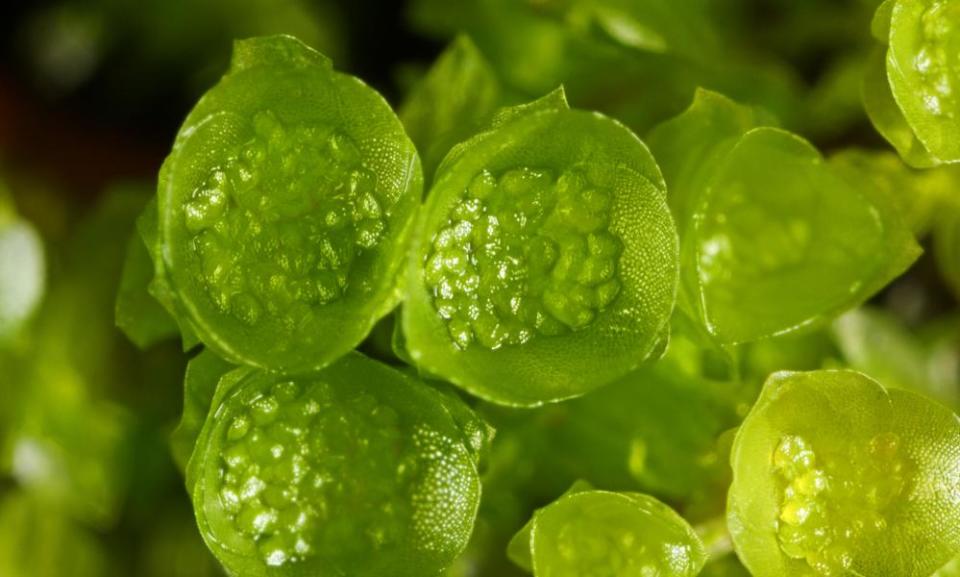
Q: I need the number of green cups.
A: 7